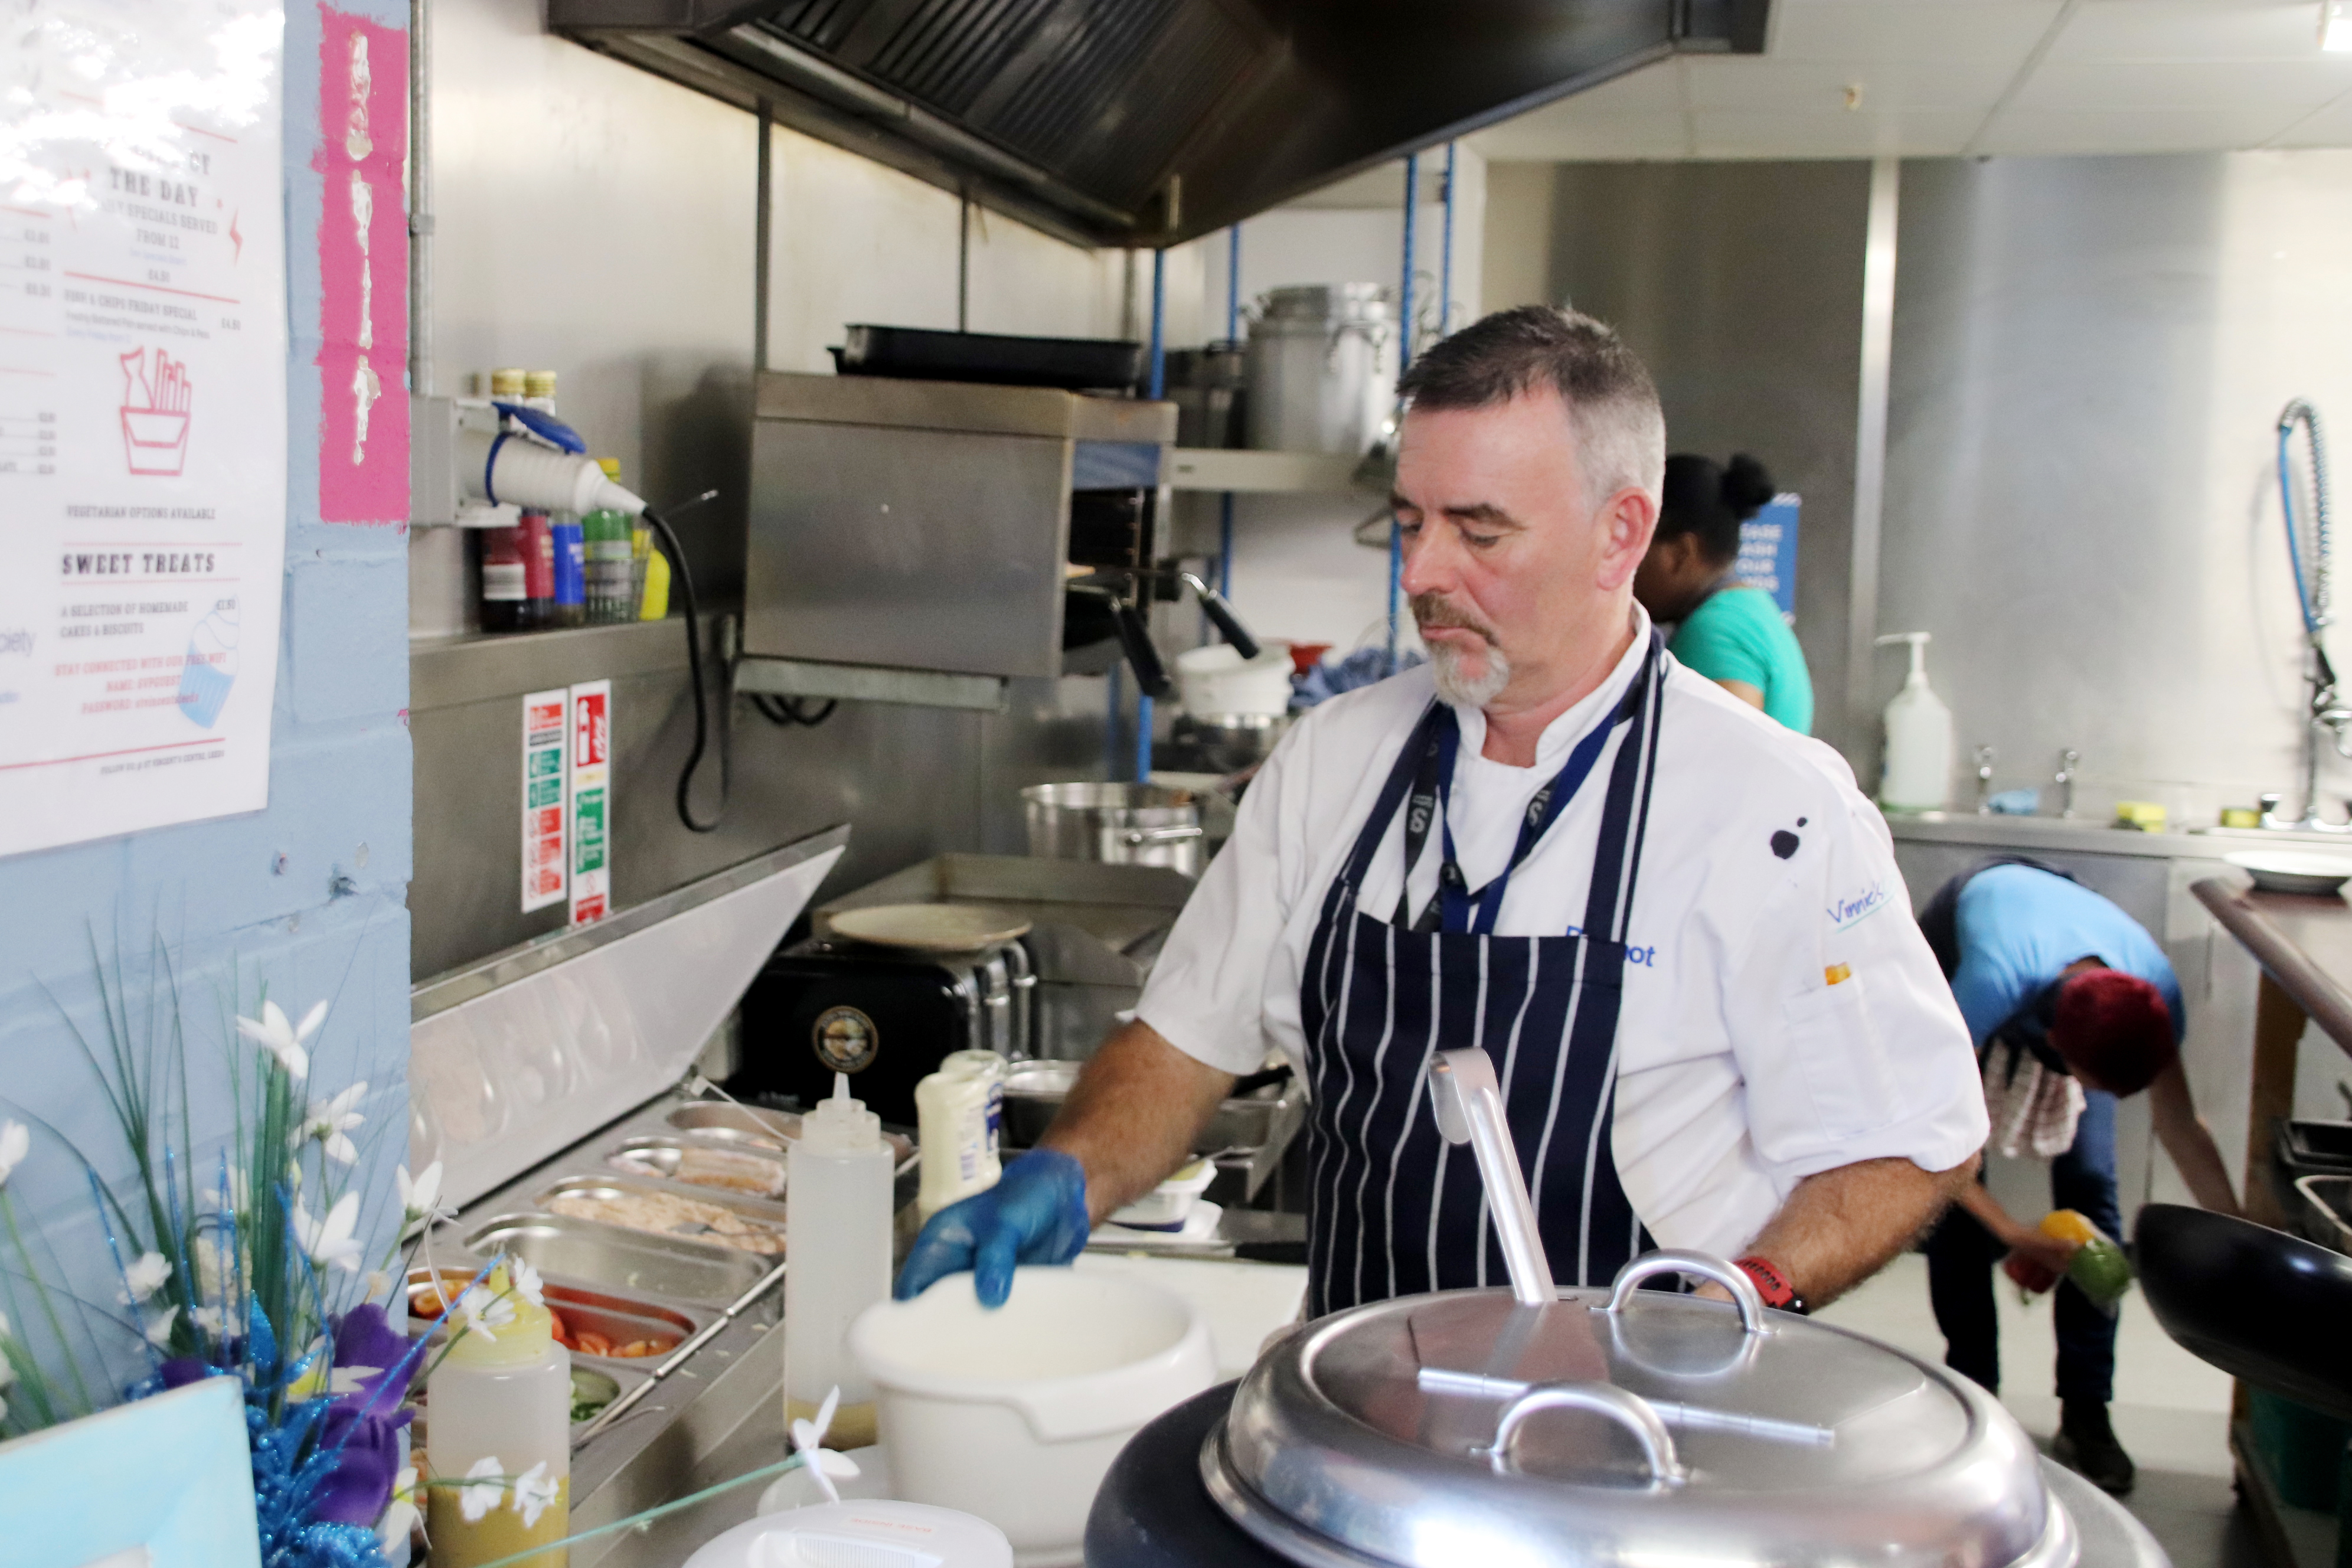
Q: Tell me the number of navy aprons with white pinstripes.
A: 1